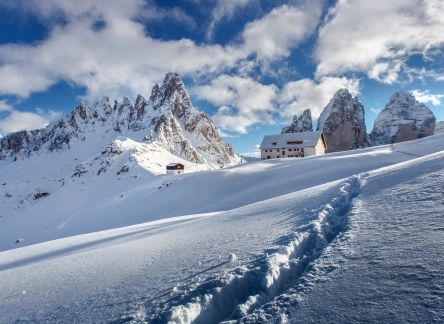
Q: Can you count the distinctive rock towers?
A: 3